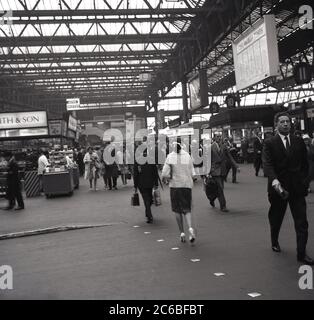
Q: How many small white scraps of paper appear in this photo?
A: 7